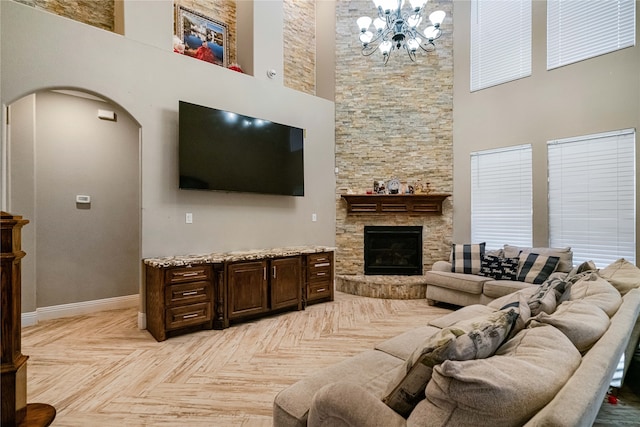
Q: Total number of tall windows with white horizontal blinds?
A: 4